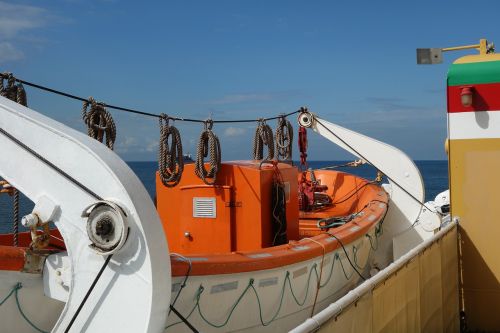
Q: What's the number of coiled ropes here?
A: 6